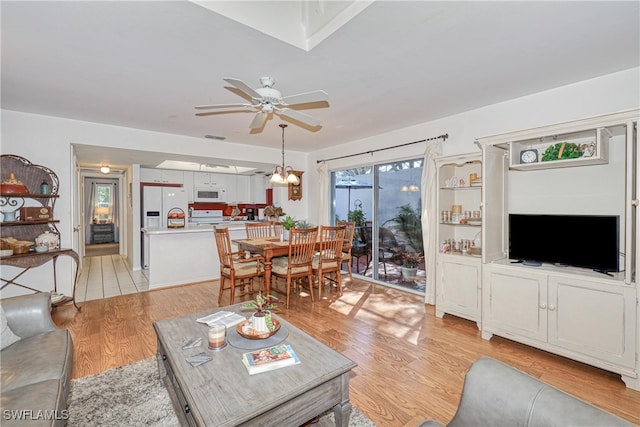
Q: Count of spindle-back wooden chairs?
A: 6